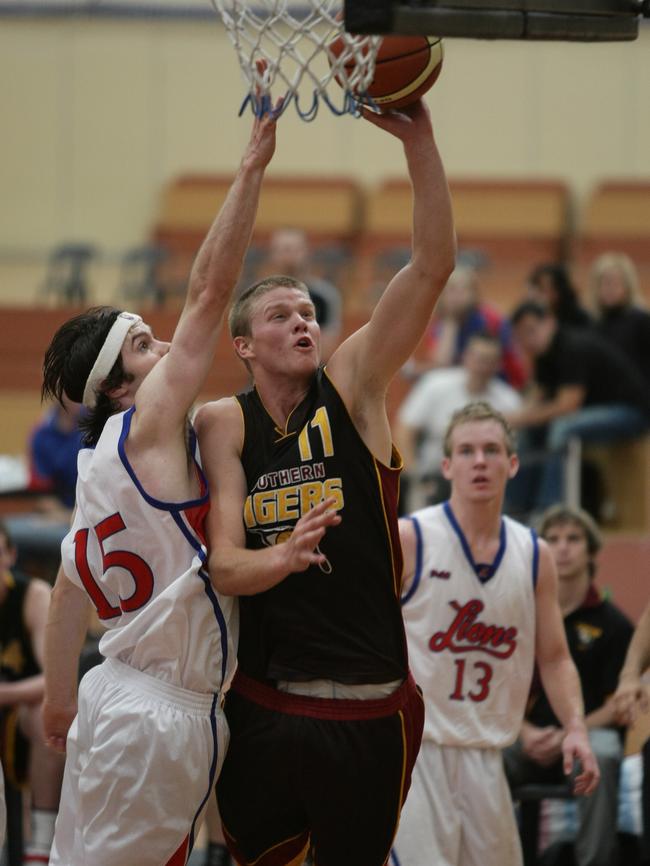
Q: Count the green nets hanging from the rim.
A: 0